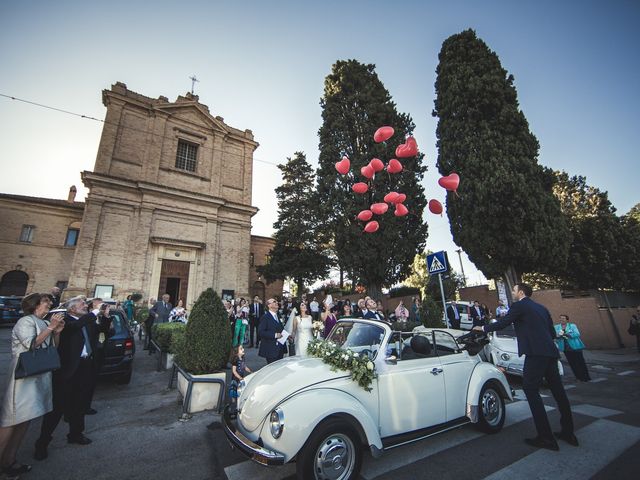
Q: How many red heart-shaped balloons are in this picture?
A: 15